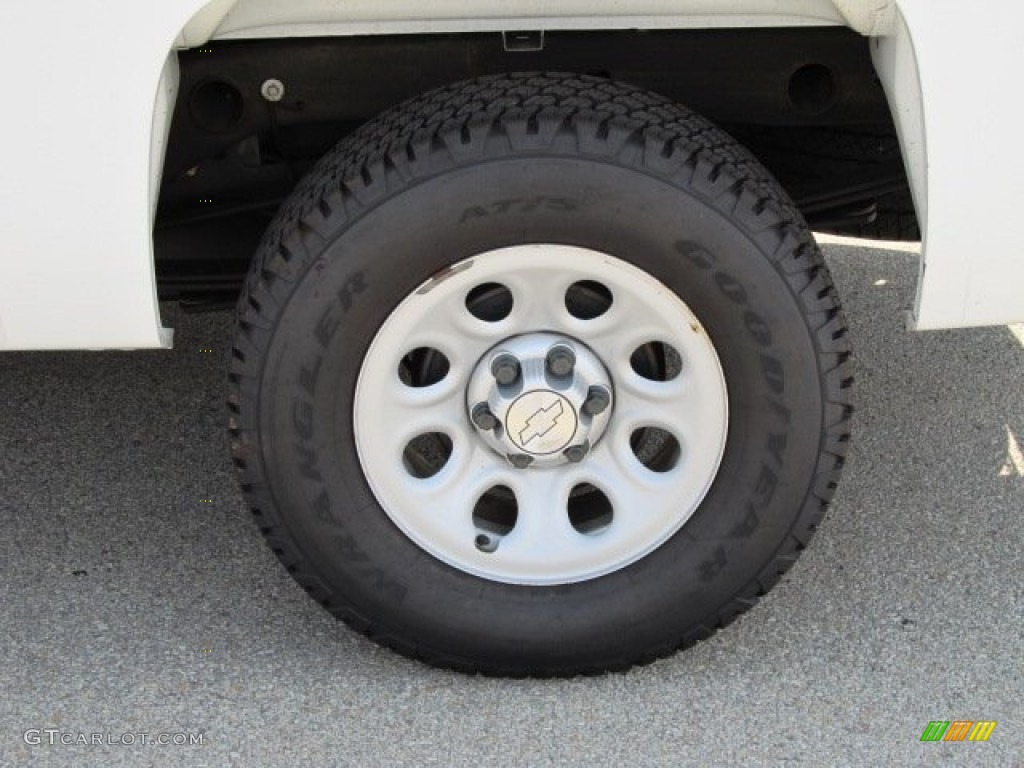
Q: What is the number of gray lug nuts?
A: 6